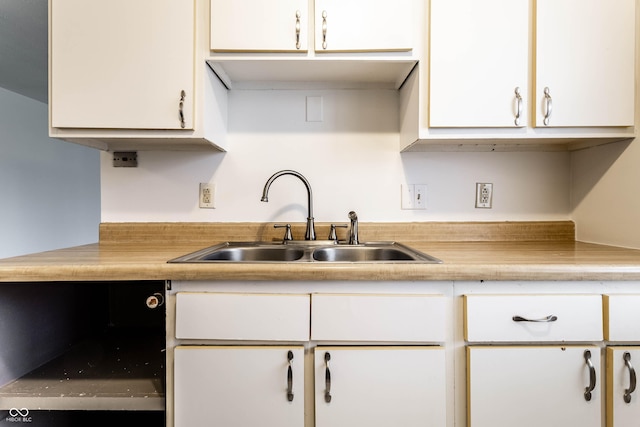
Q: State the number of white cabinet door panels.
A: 9